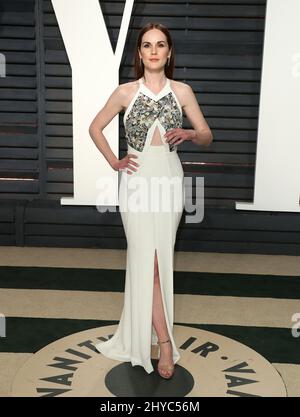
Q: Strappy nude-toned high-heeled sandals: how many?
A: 1